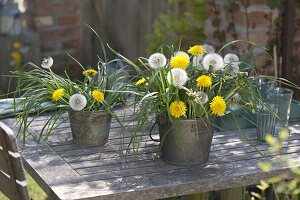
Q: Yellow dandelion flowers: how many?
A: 9